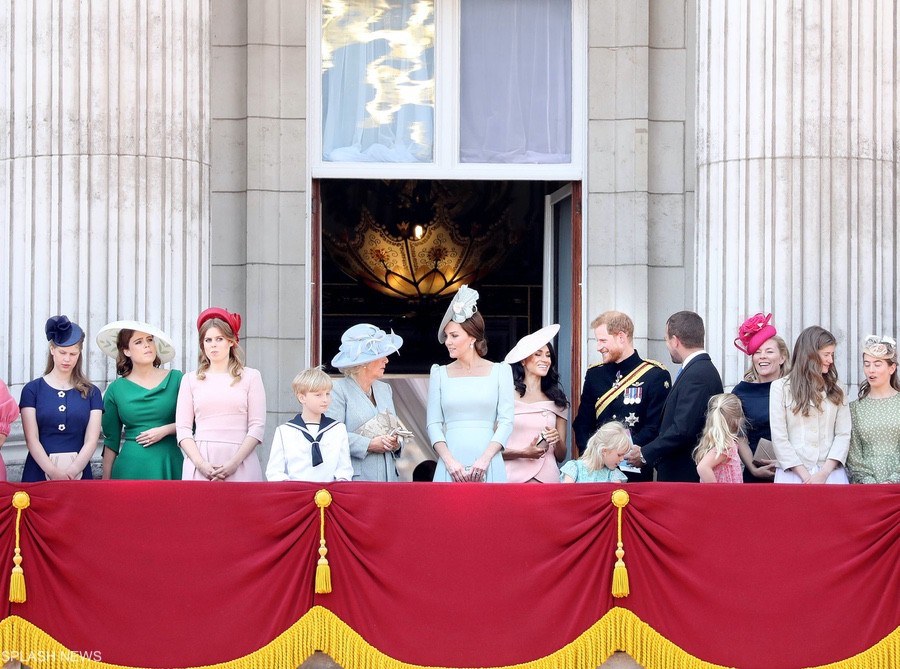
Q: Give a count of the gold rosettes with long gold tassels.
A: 3